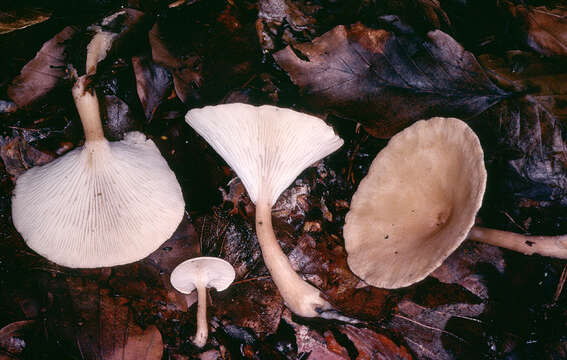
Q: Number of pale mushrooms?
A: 4